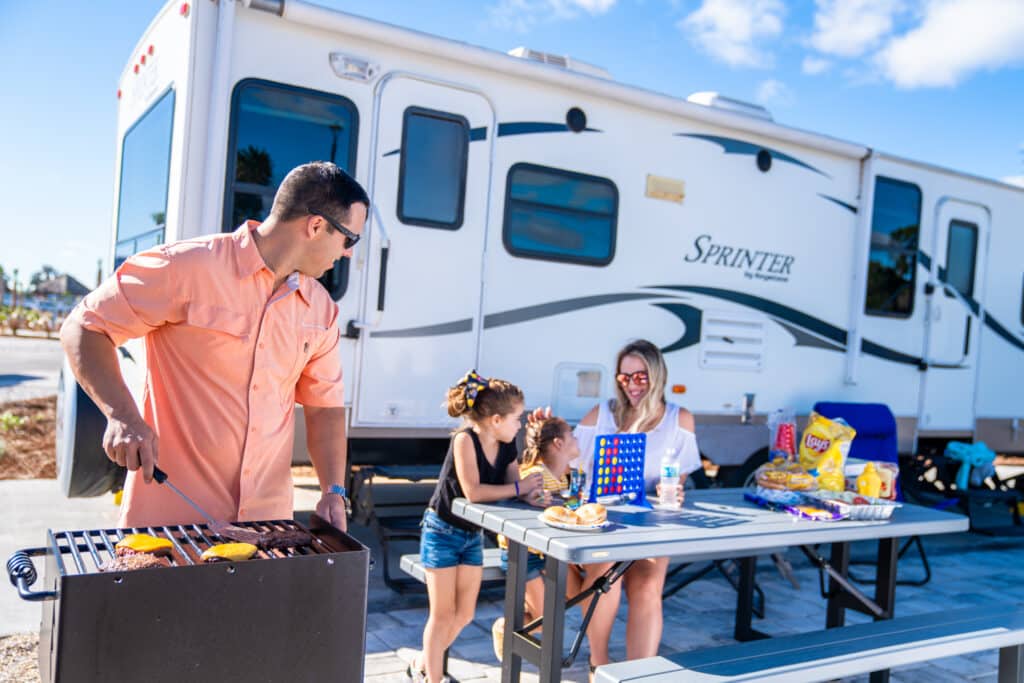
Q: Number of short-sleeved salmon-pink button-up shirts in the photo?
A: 1